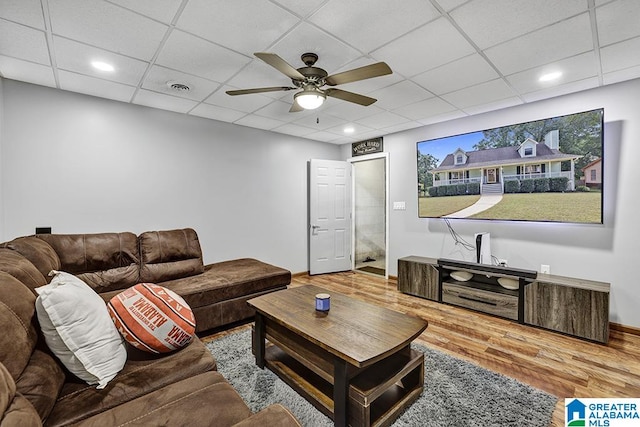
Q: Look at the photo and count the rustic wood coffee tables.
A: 1